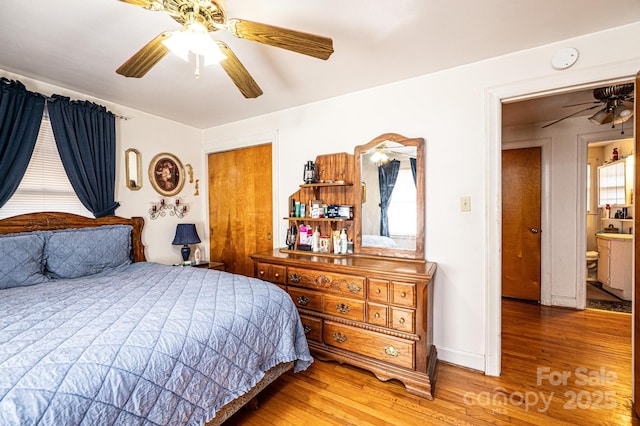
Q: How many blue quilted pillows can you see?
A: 2